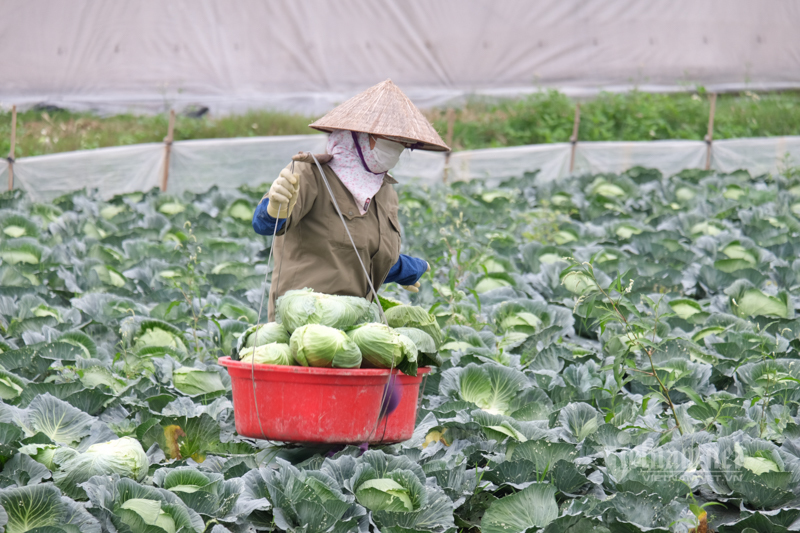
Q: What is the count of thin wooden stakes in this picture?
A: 5